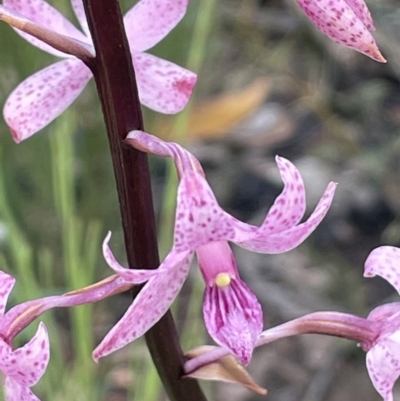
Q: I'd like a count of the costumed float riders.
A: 0